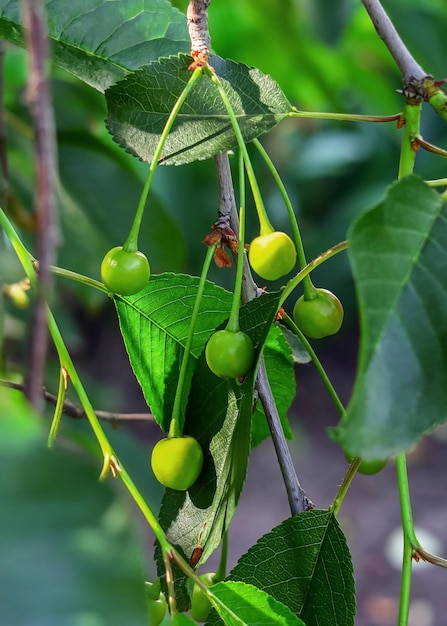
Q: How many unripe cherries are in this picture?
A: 8